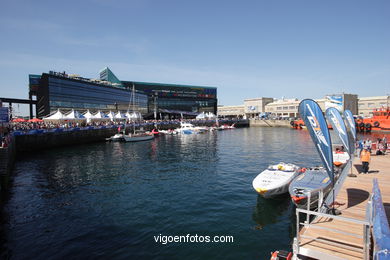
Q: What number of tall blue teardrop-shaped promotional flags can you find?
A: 3